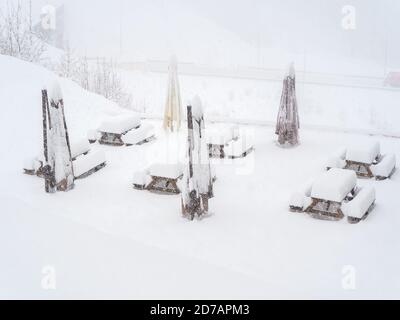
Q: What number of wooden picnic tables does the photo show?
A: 6